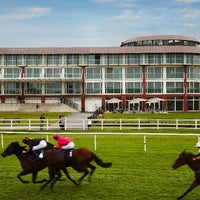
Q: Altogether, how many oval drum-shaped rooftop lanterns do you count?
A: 1